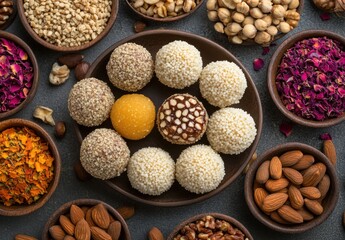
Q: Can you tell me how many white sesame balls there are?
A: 5